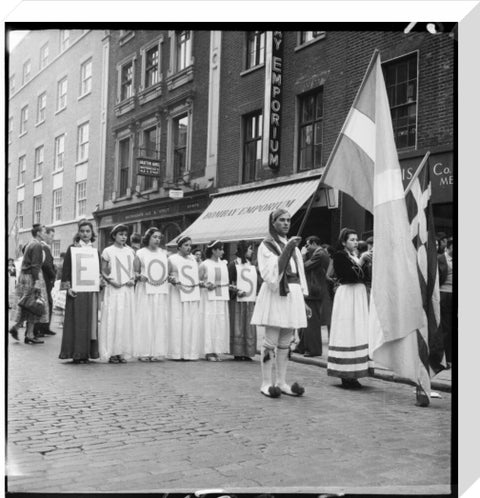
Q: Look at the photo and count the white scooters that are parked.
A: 0